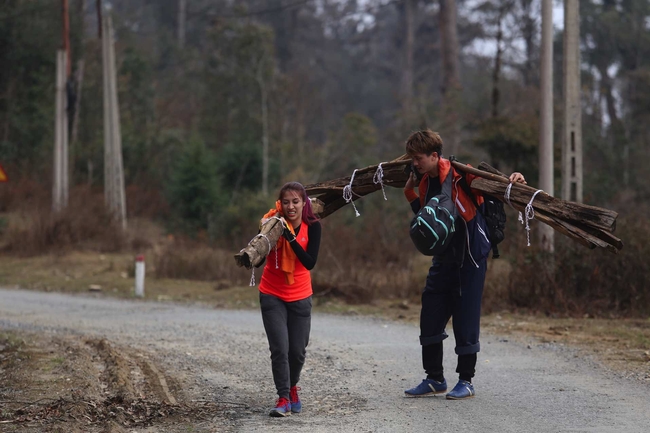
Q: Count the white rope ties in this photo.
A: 6